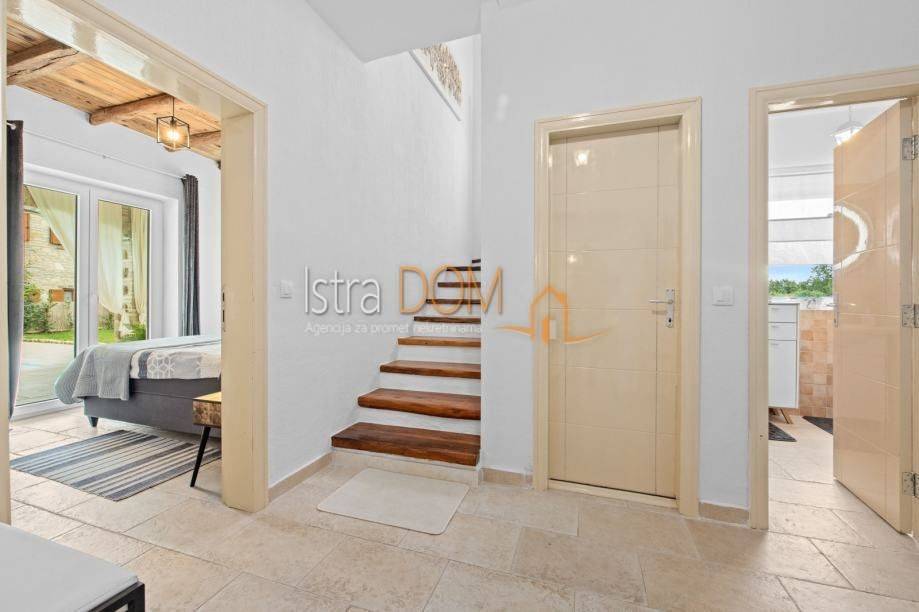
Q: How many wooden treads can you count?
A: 9